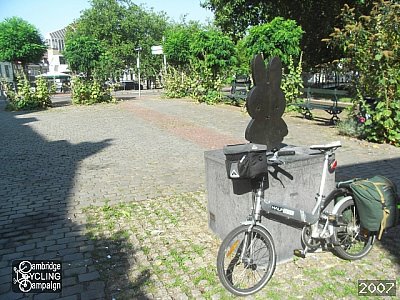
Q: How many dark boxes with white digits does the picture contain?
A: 1